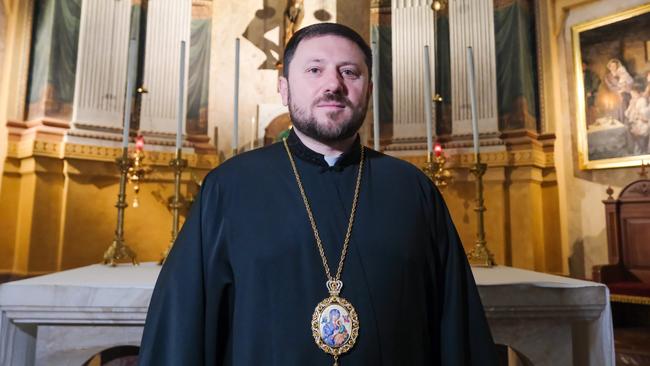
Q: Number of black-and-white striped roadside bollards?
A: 0